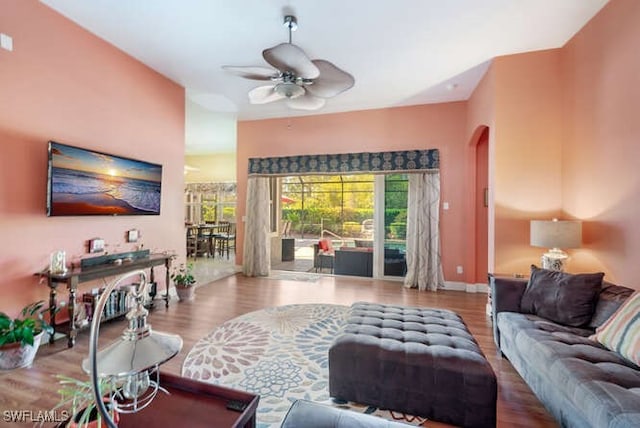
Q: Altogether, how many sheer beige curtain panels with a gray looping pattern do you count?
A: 2